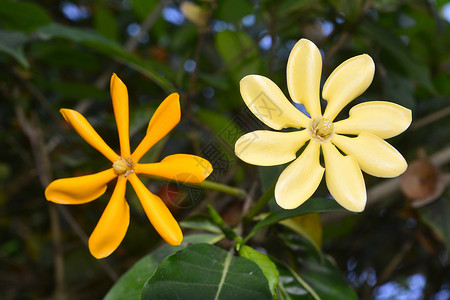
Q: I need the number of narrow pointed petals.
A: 7